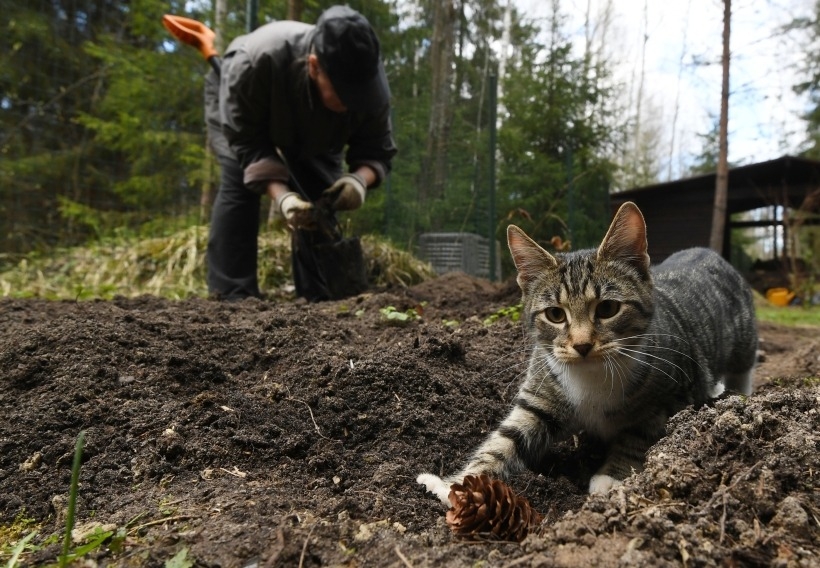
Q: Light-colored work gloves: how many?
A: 2